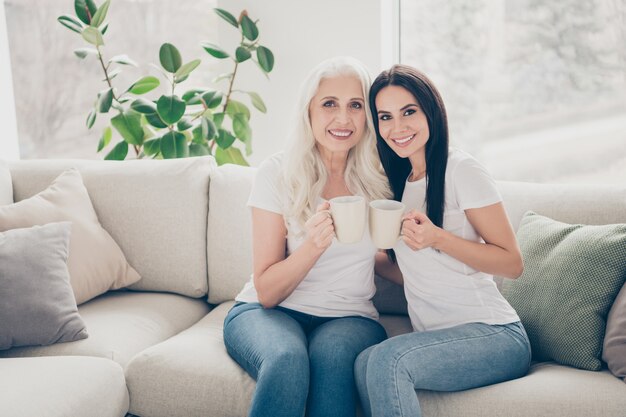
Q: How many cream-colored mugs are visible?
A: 2